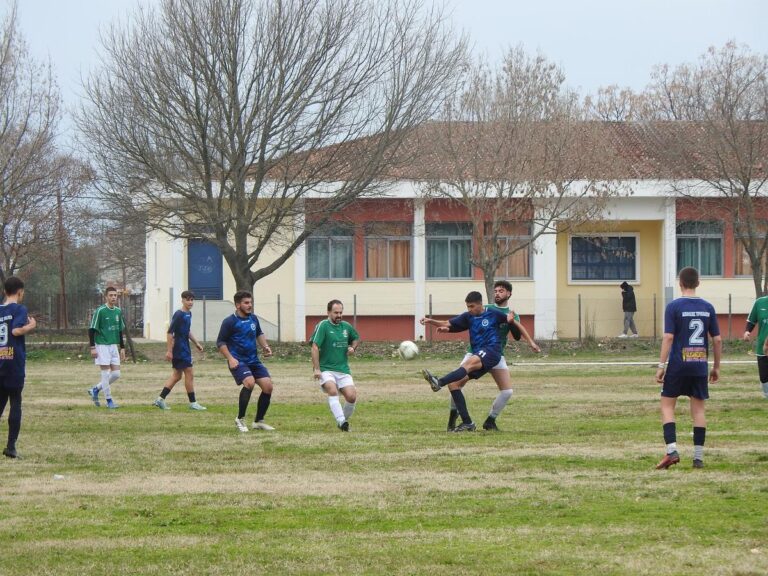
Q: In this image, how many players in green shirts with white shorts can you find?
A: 3